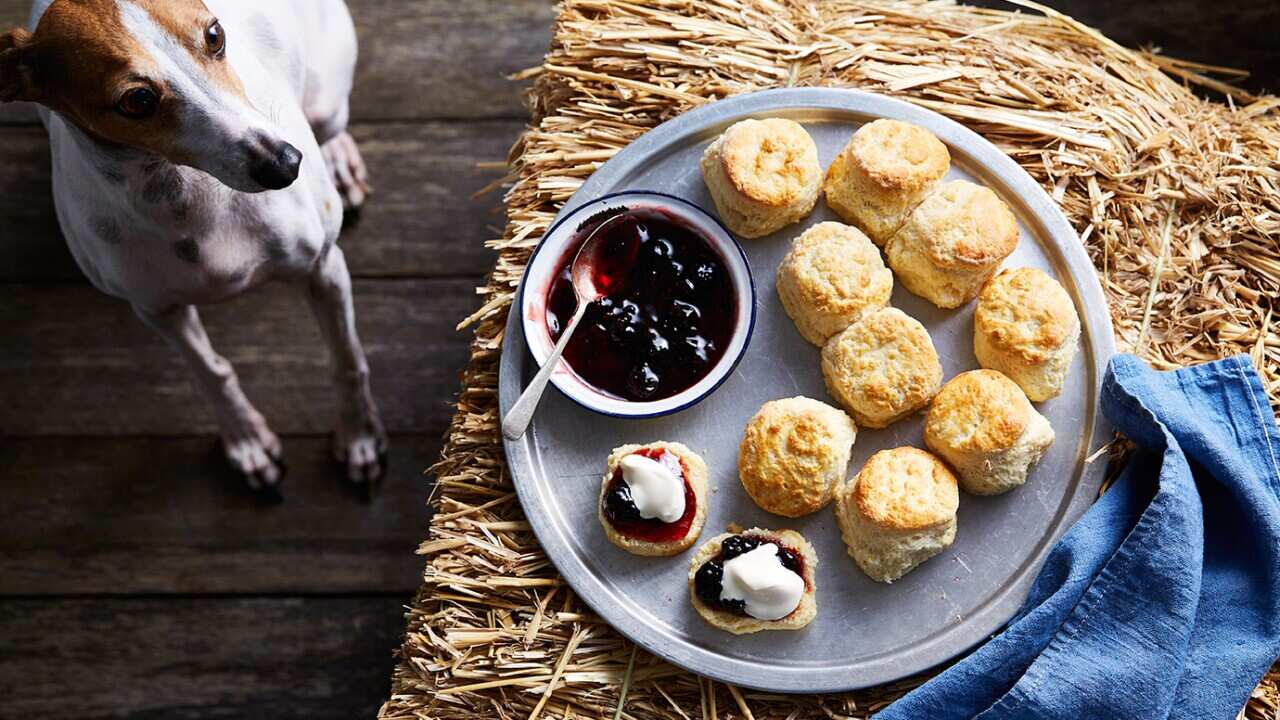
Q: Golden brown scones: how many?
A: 9